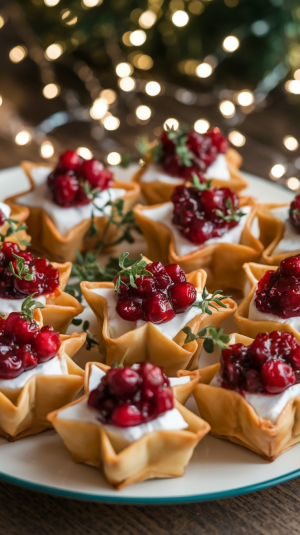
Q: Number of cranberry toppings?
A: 11